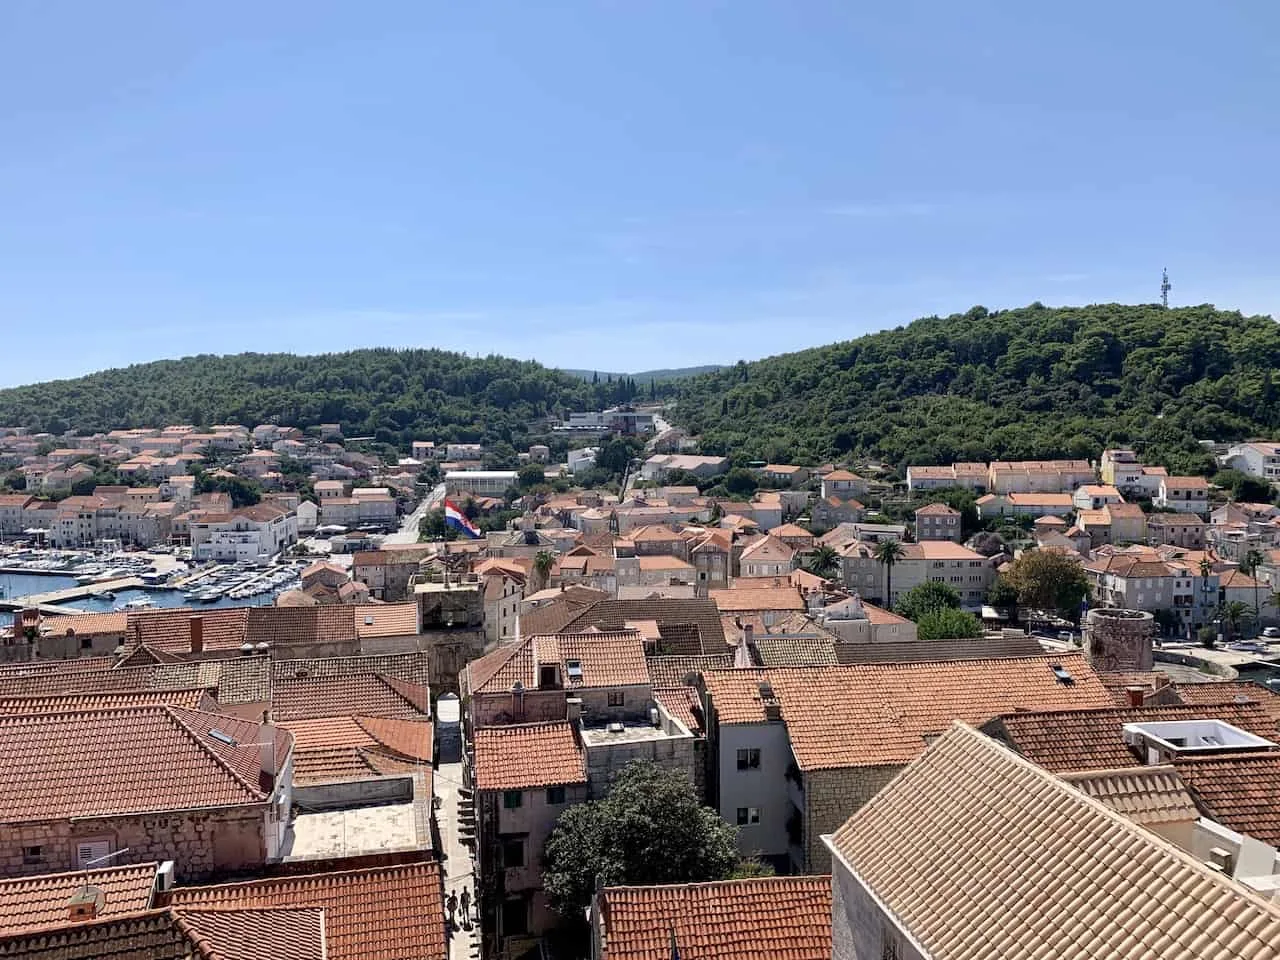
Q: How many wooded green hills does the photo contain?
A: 2